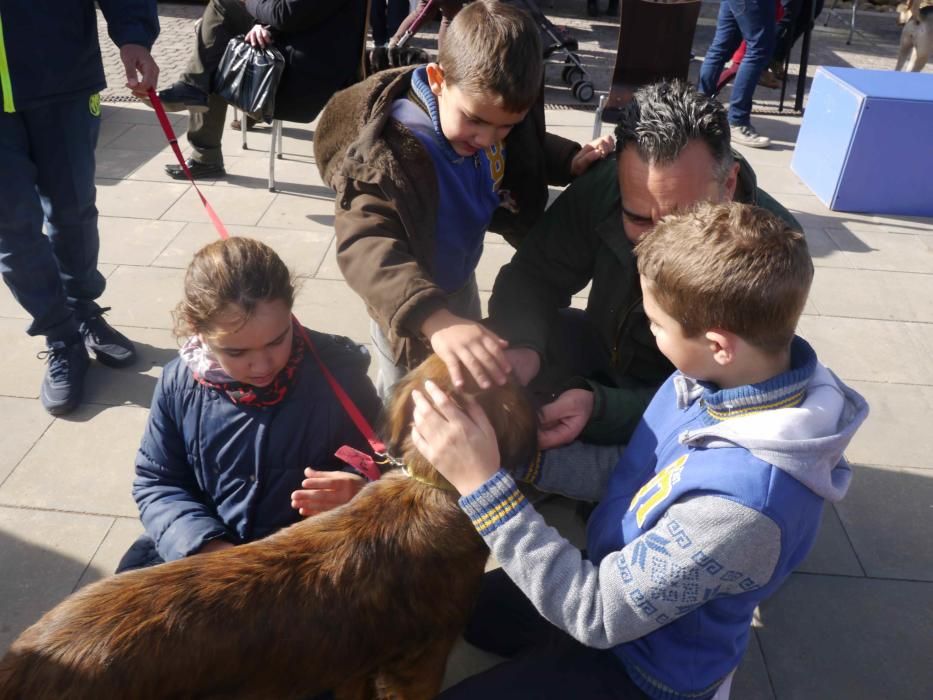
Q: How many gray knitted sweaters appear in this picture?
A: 1